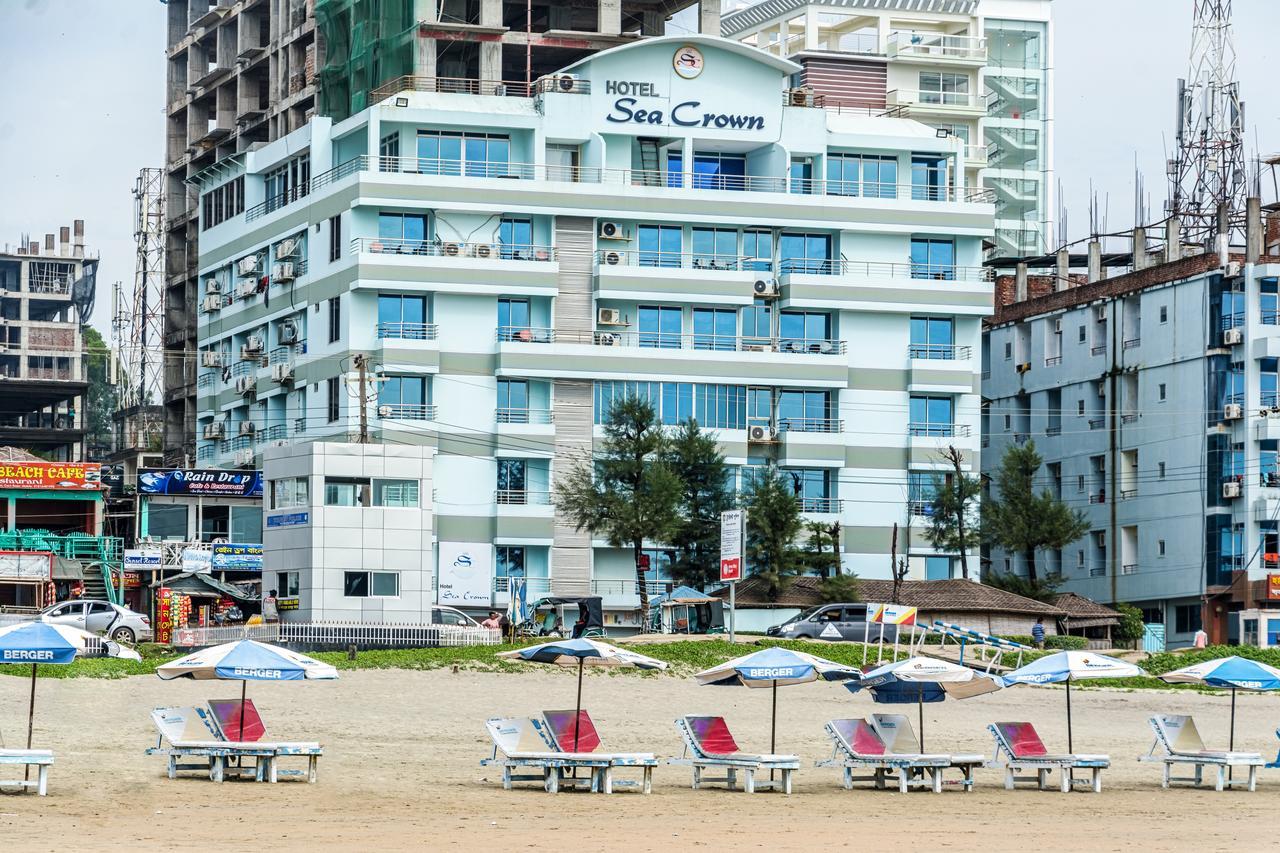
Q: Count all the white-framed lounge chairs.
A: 10